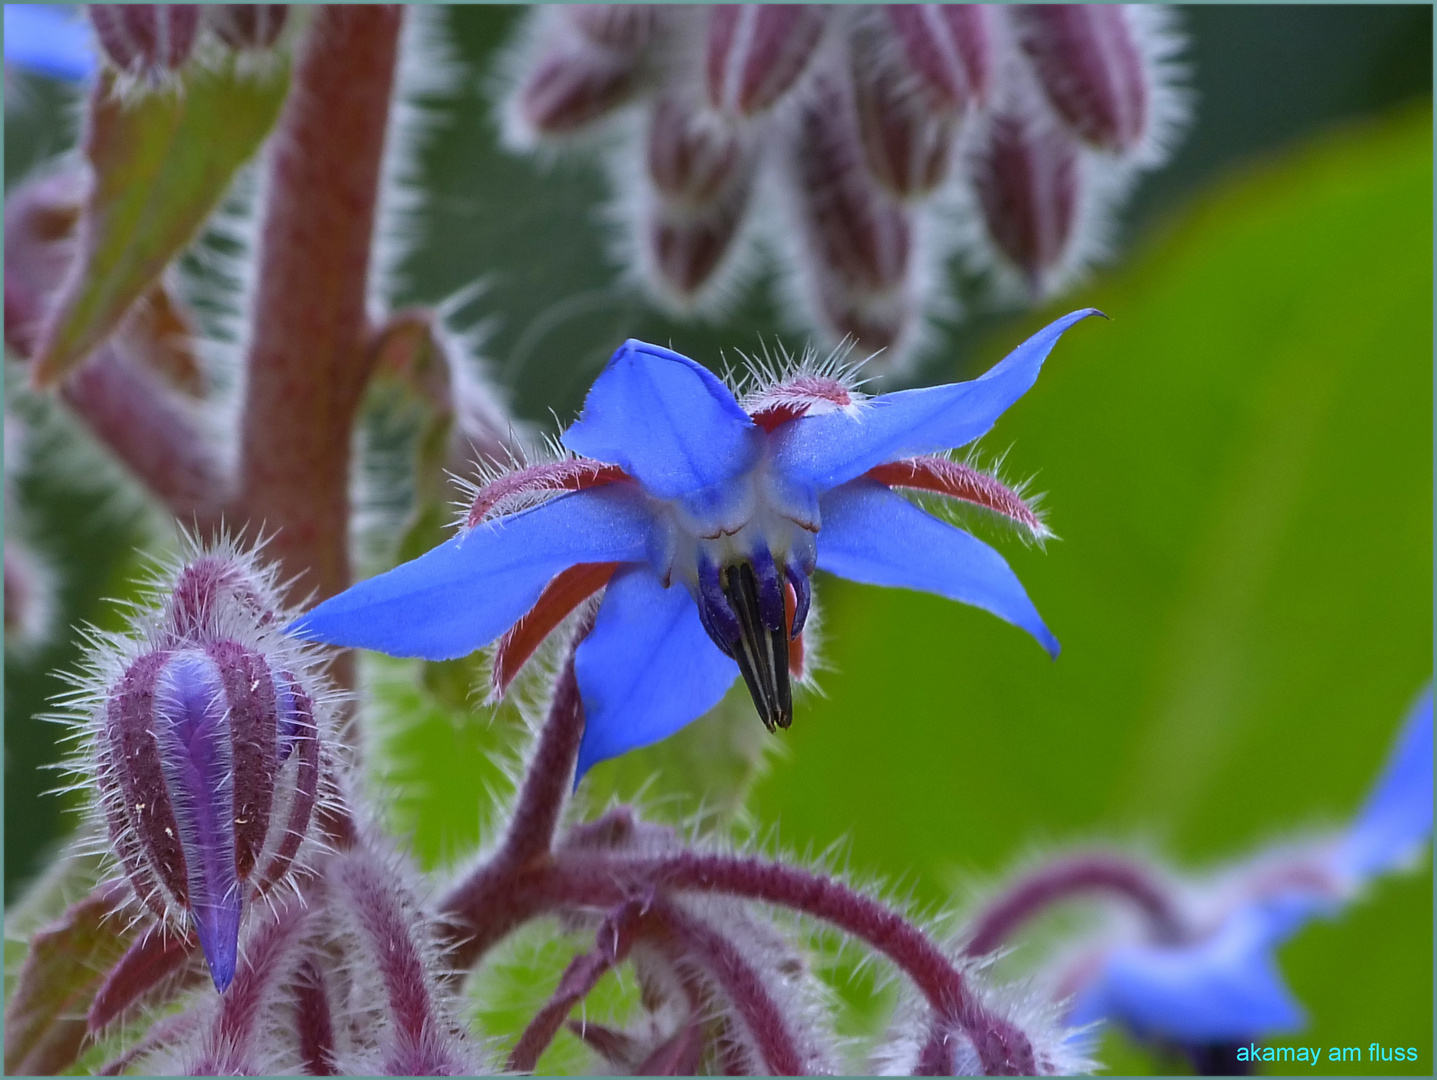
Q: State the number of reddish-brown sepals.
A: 5